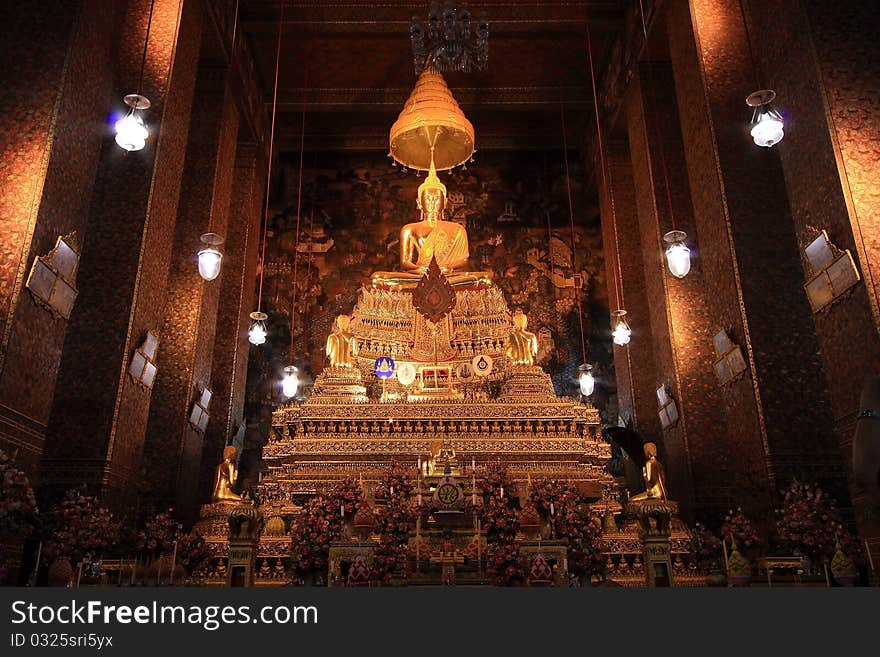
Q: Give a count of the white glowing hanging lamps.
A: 8